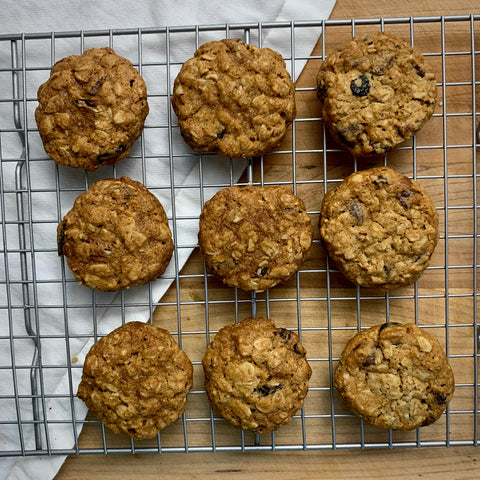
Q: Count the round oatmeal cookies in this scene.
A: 9